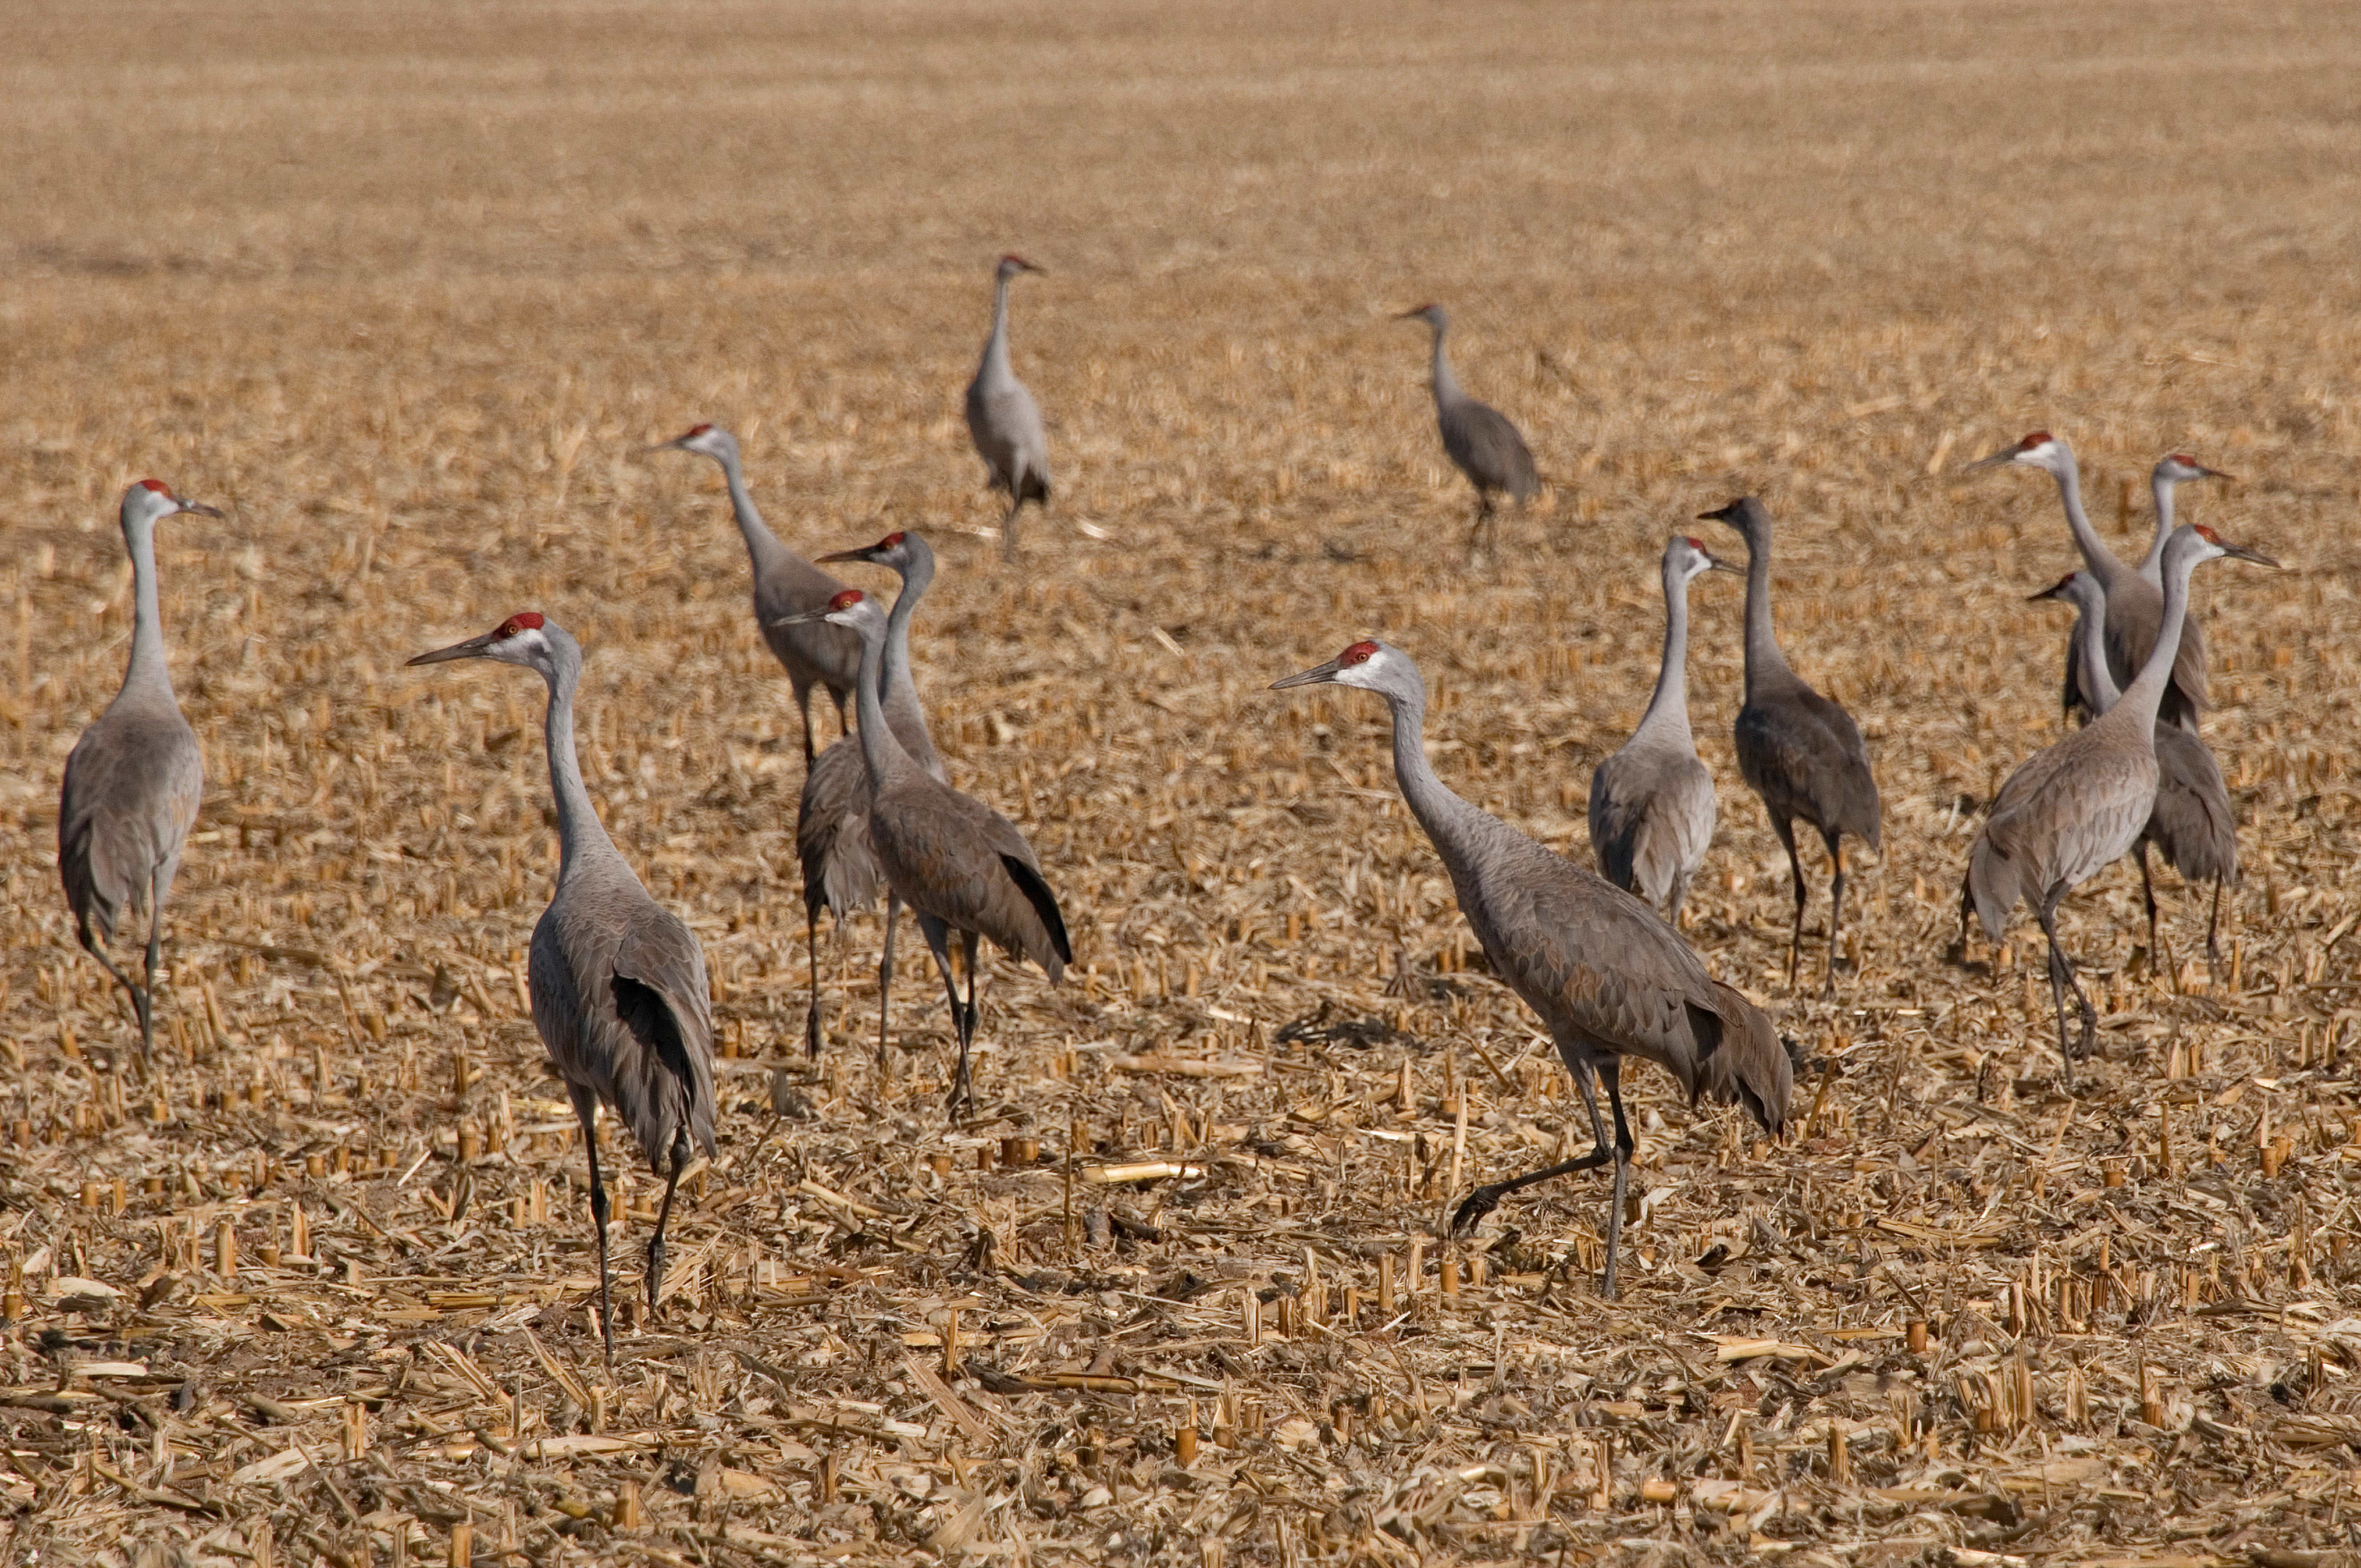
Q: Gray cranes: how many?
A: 14